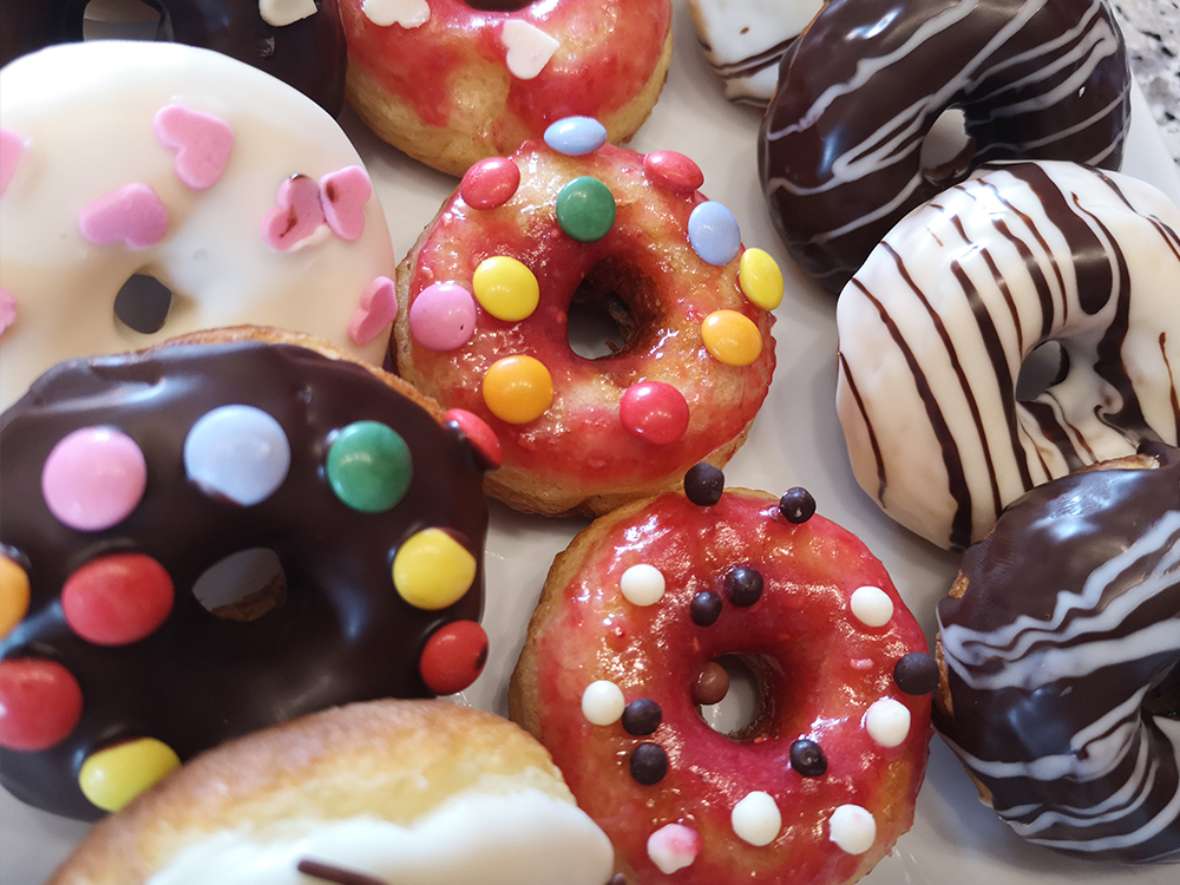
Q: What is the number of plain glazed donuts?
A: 0